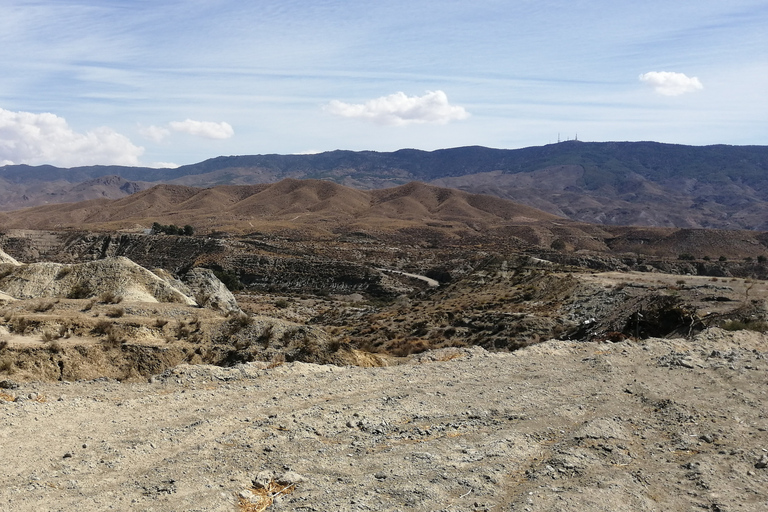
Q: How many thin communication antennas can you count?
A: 3